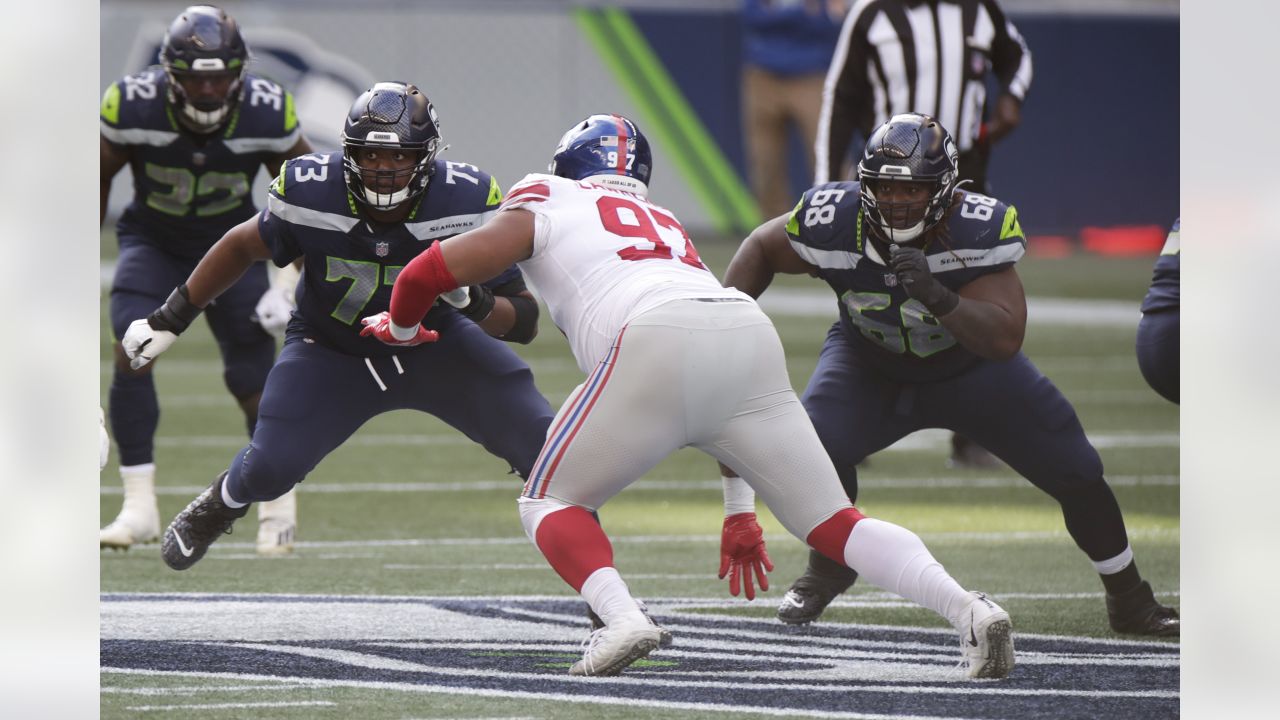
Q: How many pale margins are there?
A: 2